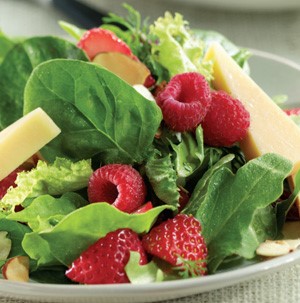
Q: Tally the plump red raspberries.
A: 3